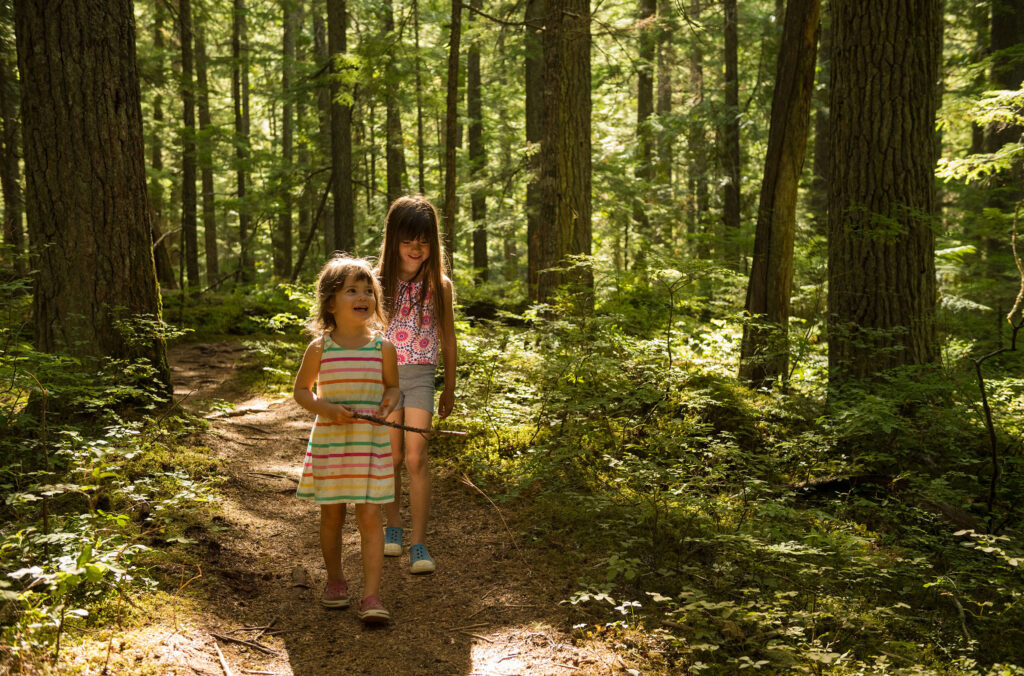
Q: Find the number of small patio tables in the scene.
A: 0